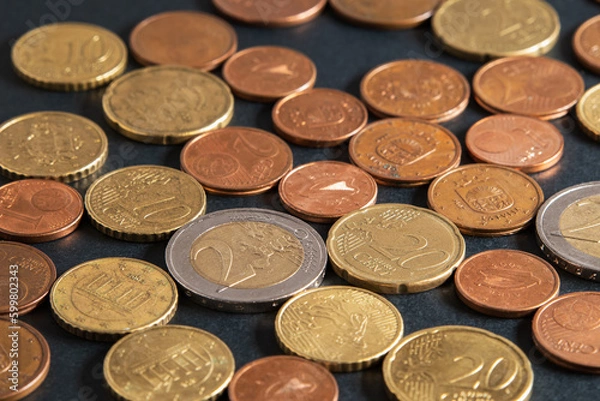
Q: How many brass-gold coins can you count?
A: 11